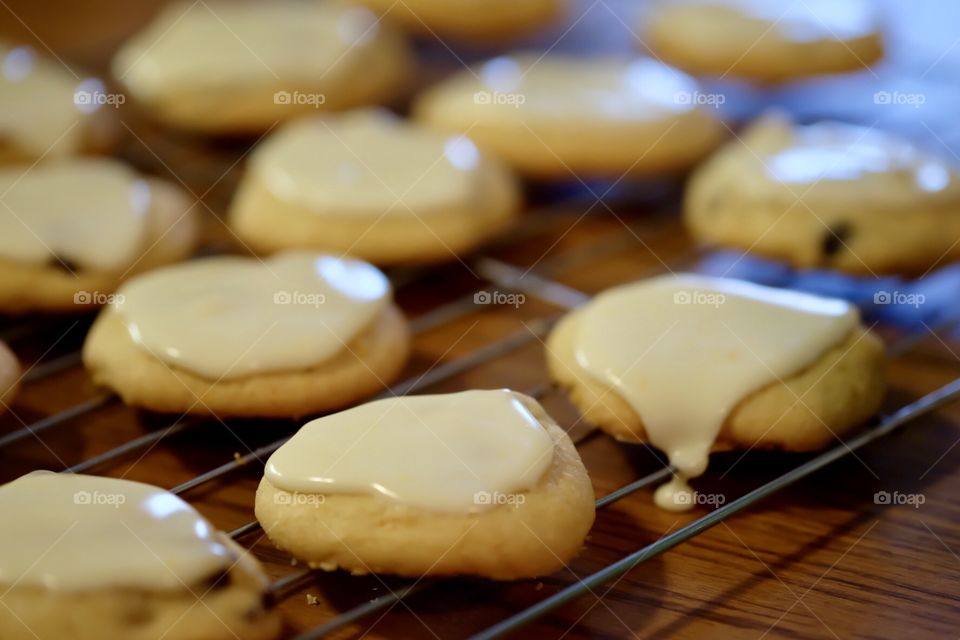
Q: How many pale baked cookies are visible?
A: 13